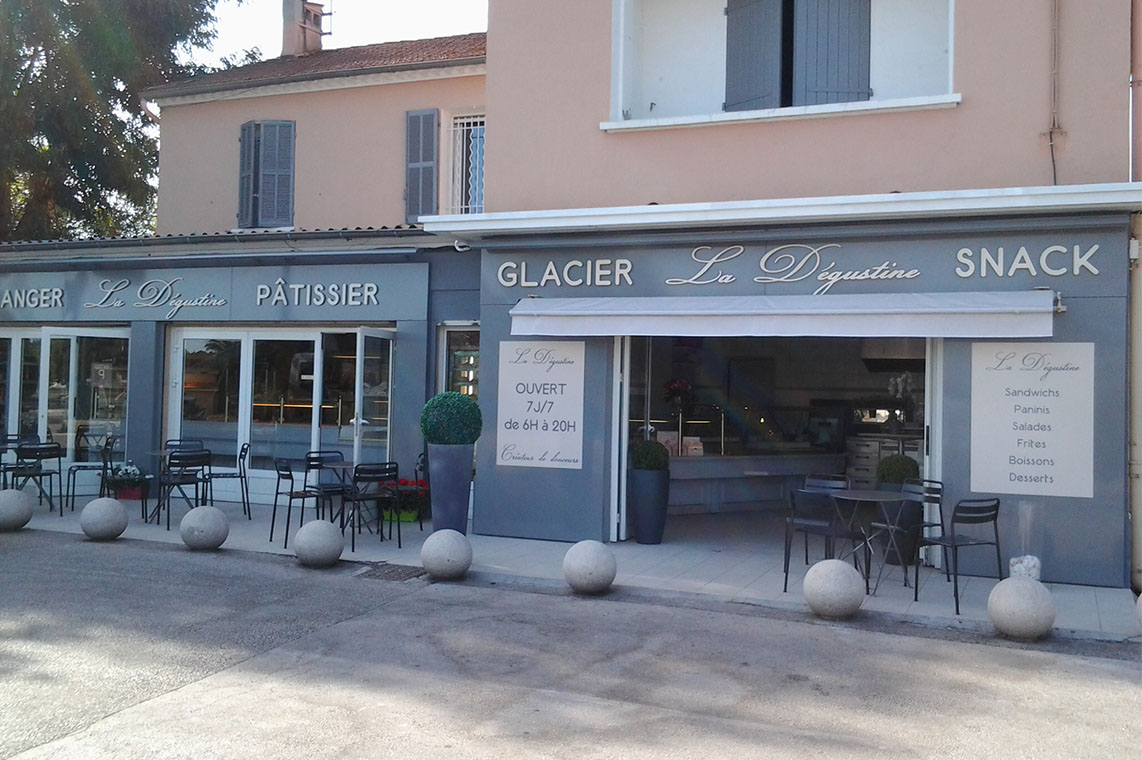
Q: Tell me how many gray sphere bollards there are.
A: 8